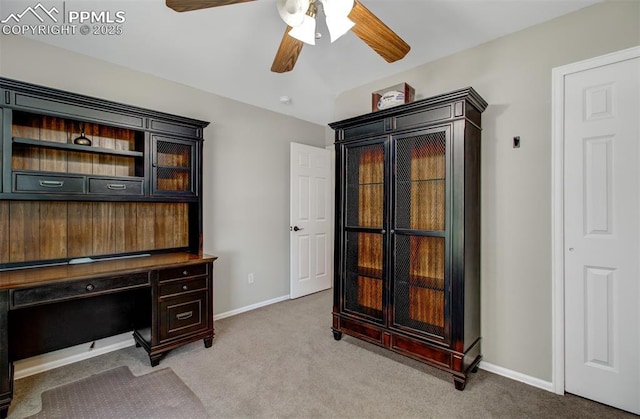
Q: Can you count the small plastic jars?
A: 0